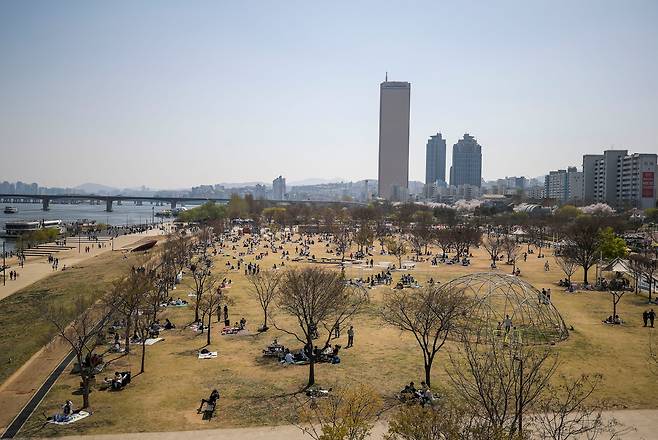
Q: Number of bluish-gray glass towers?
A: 2